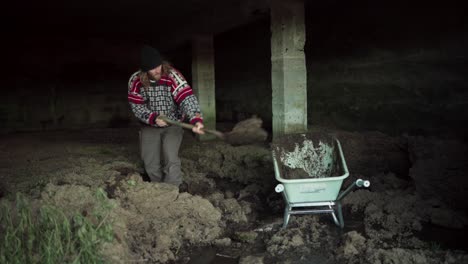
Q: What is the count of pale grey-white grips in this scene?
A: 2